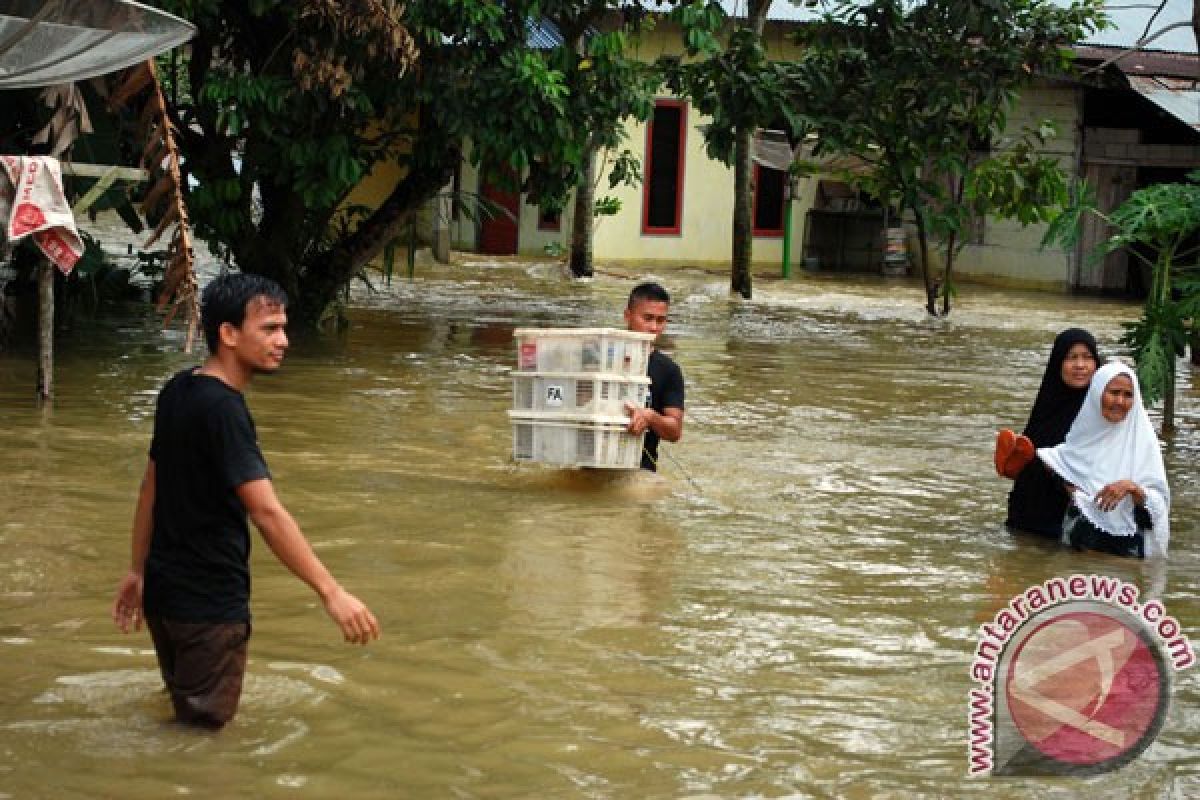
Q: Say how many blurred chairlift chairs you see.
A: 0